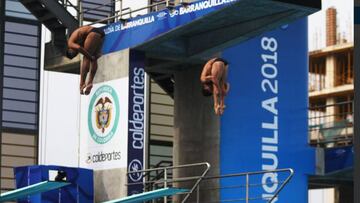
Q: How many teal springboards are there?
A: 2